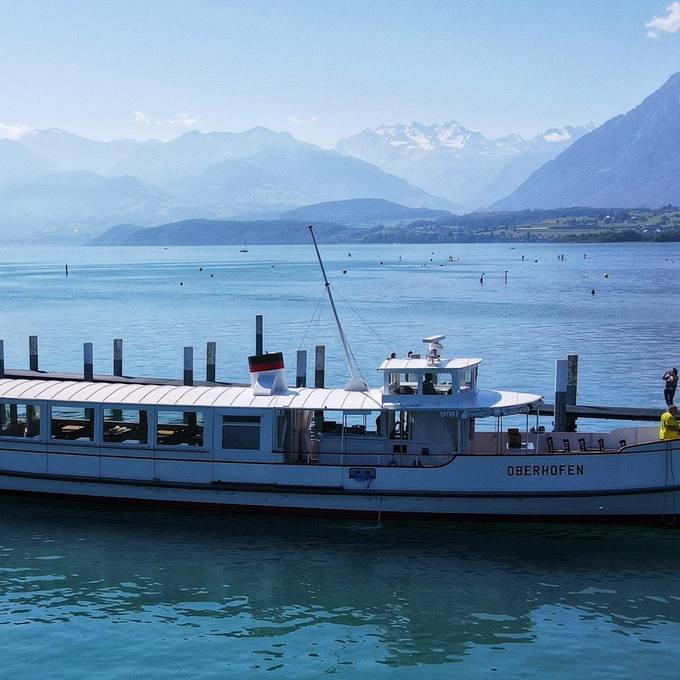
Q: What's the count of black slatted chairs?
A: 5